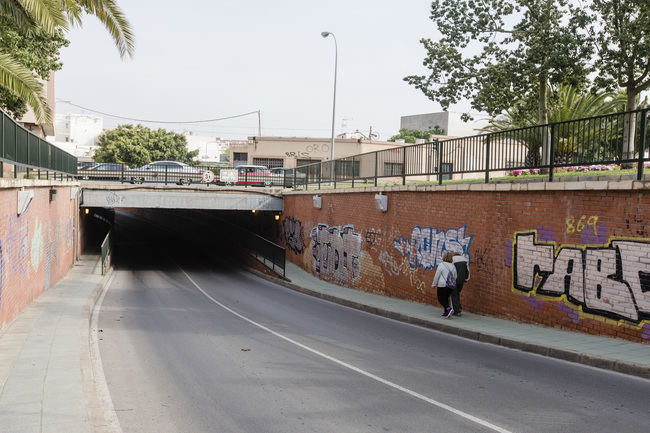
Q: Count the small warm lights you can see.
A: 3